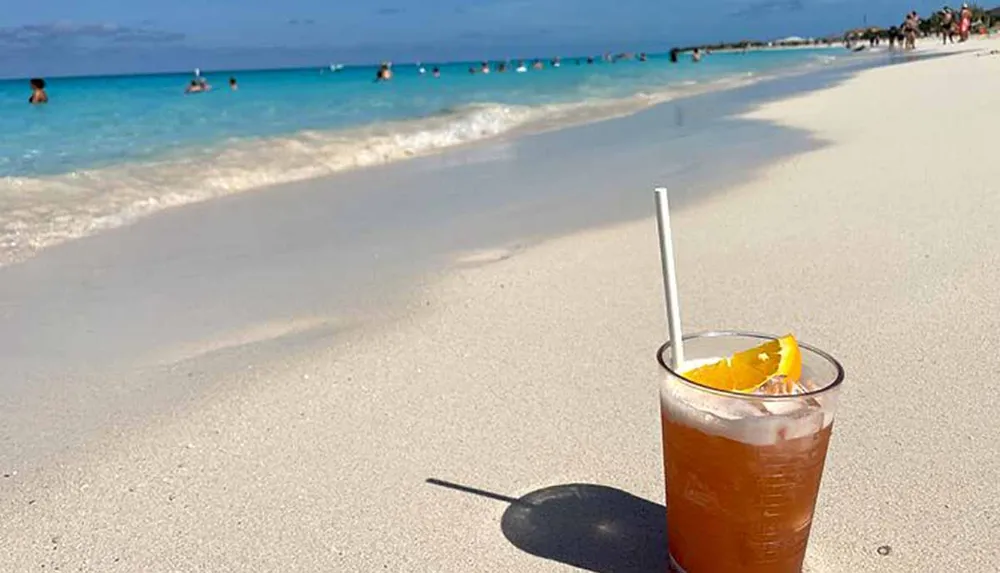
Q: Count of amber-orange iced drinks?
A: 1